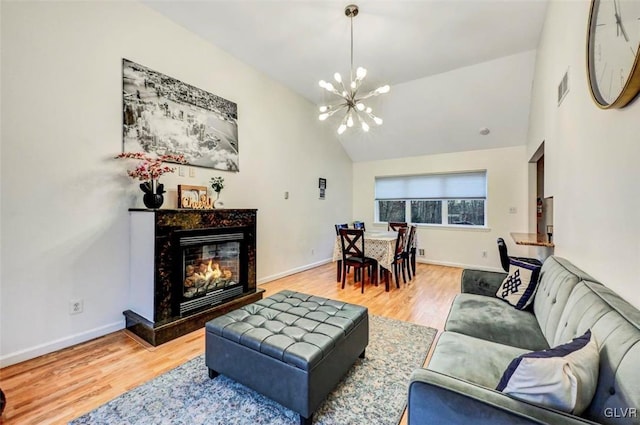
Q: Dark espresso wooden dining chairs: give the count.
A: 6